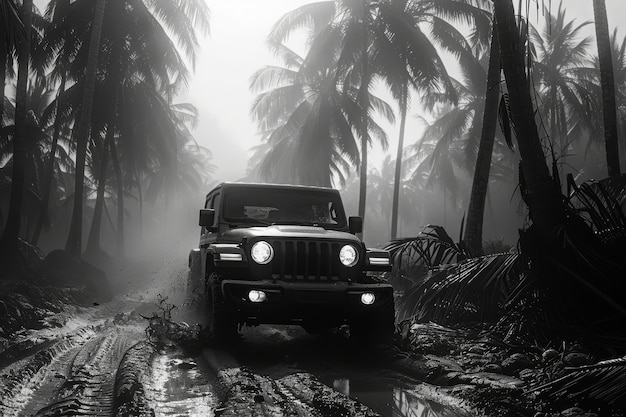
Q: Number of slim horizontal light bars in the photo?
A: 2